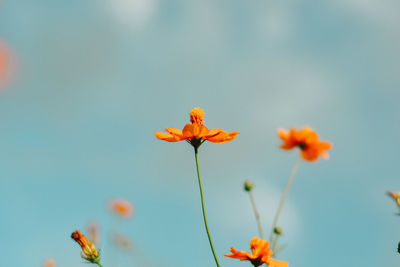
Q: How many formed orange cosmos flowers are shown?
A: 3